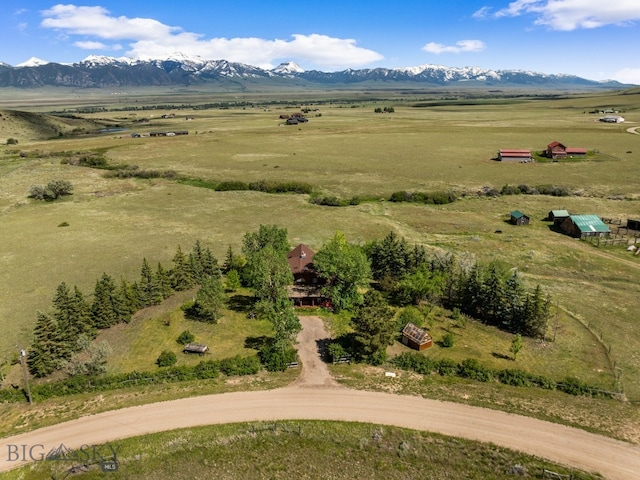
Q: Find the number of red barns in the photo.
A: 2